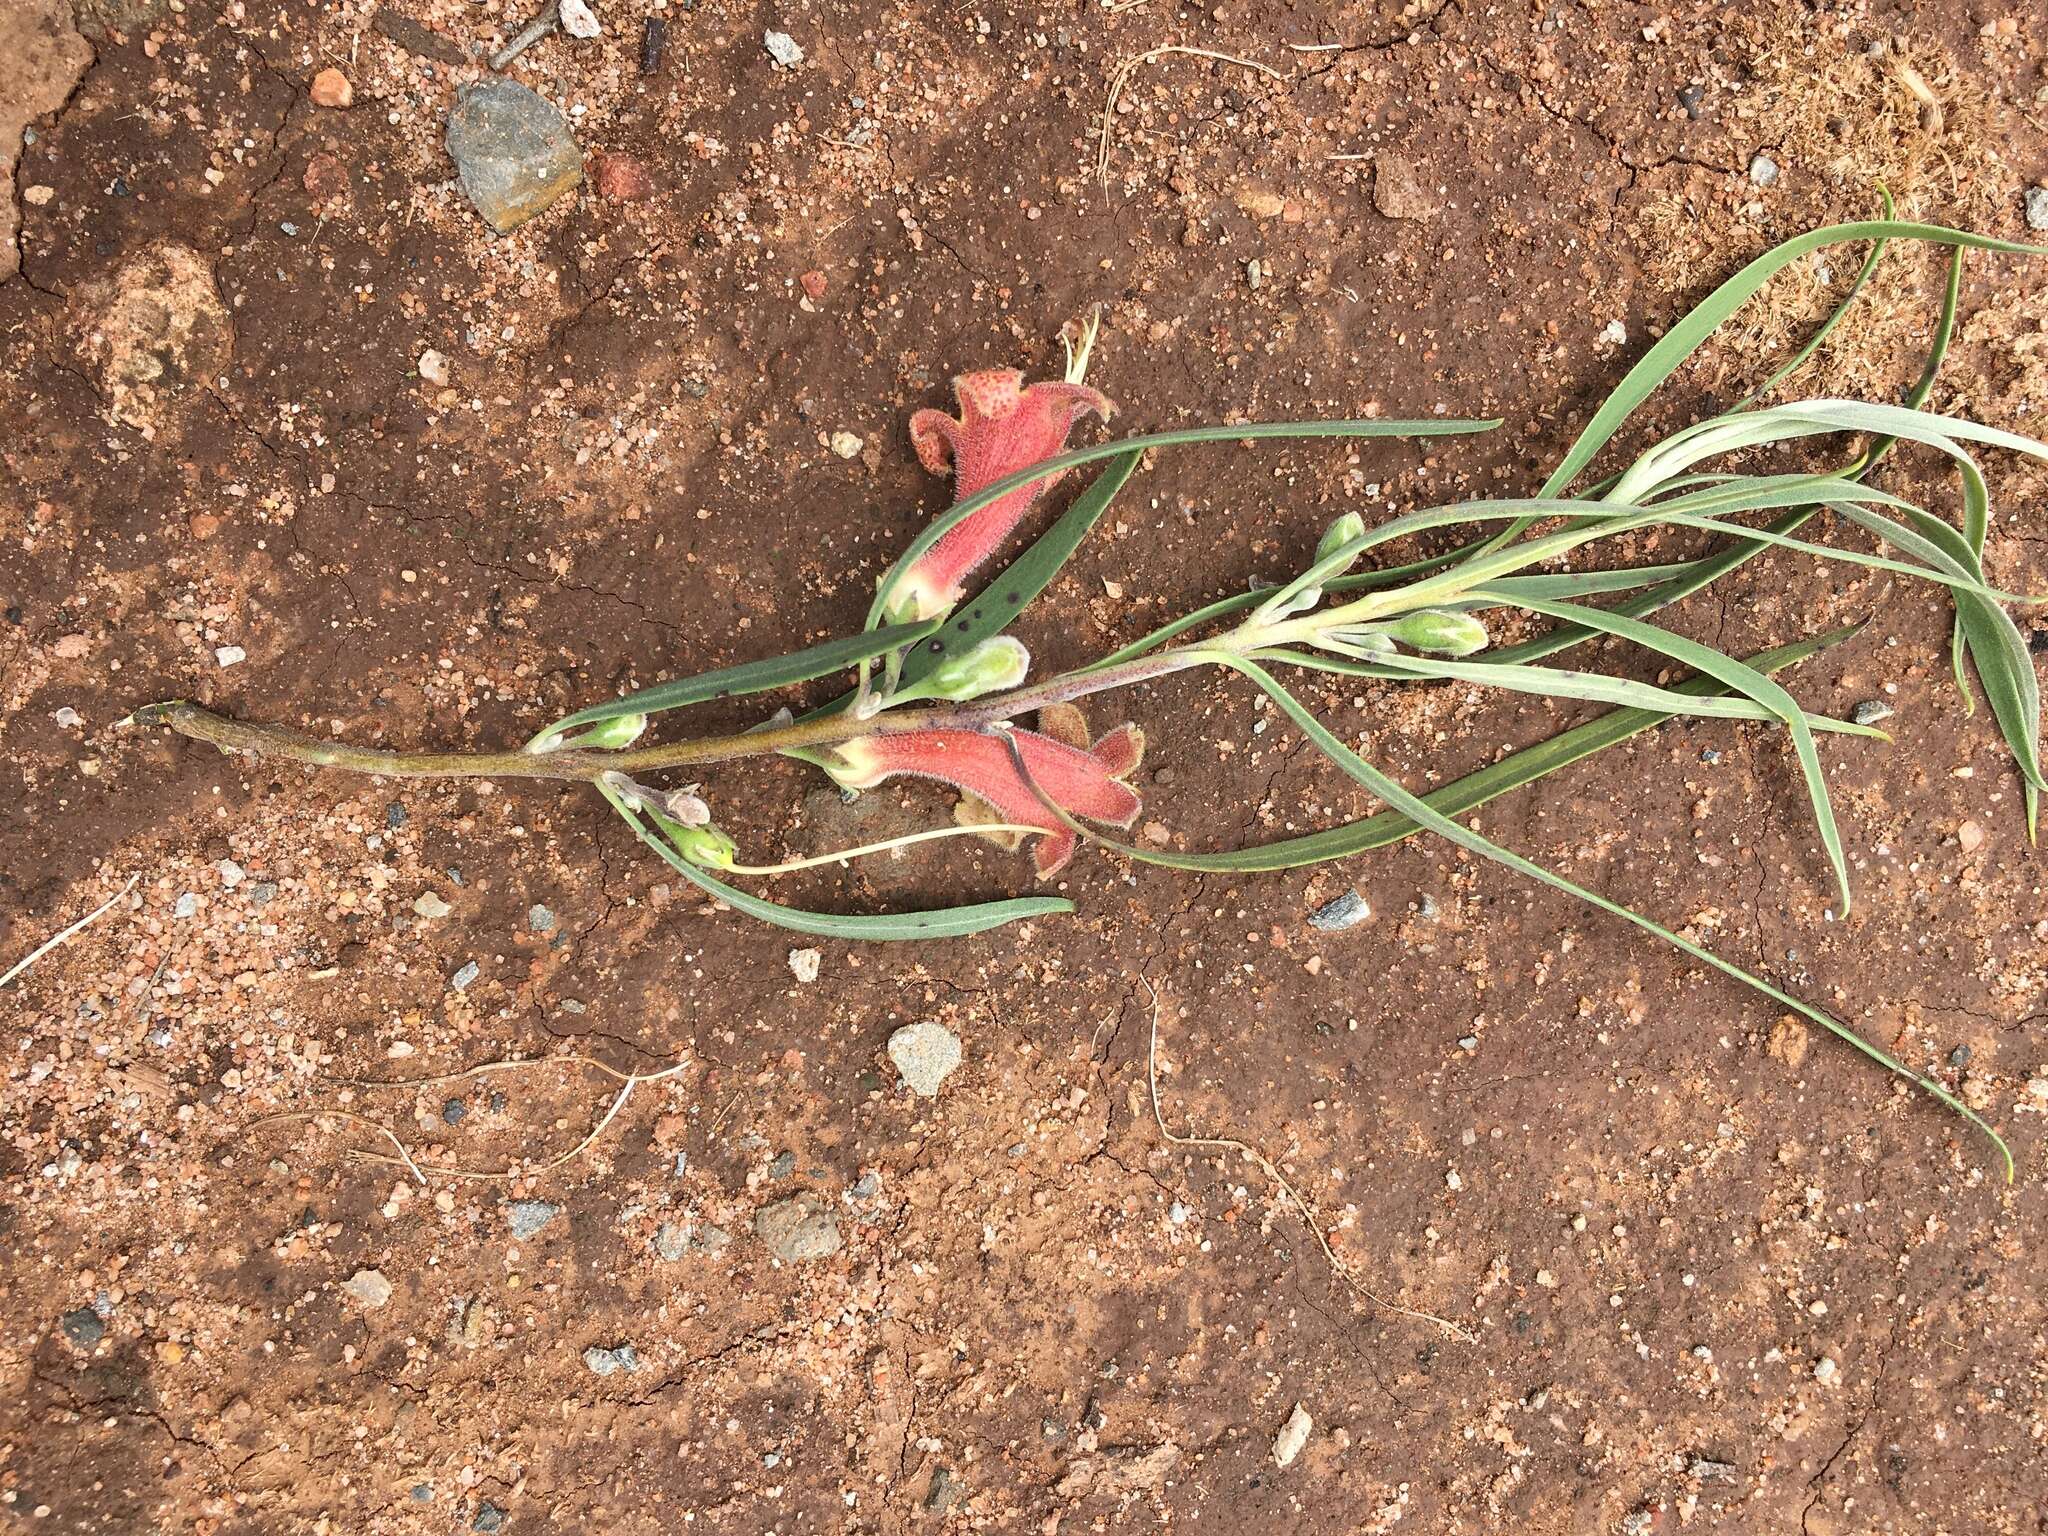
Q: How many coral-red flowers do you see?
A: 2